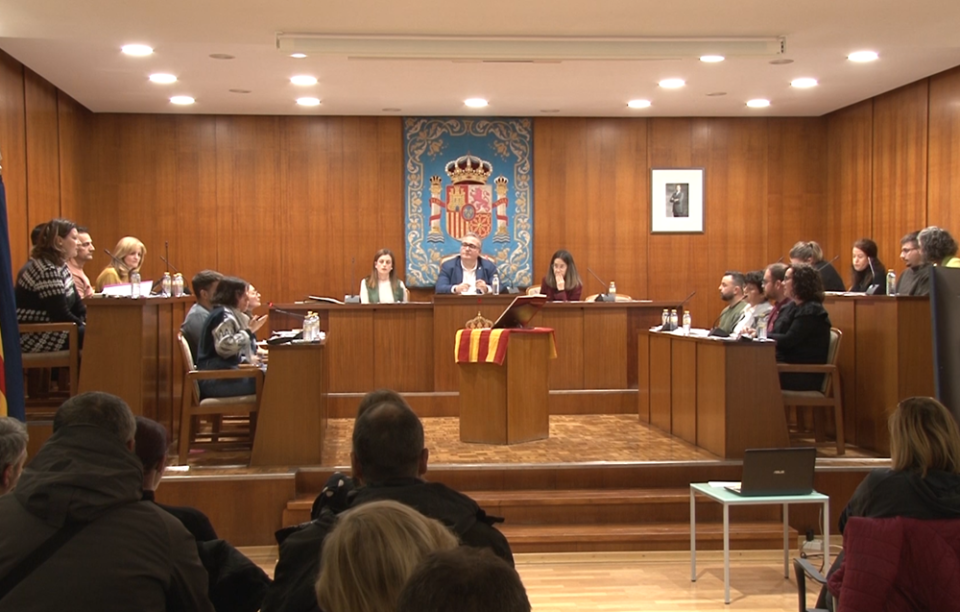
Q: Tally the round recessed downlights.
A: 13